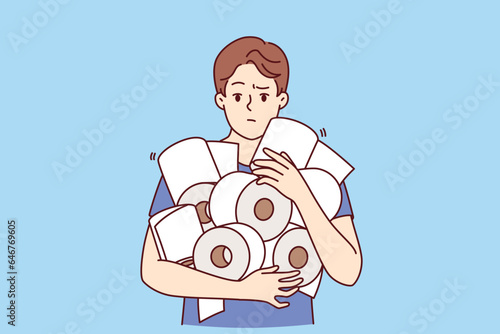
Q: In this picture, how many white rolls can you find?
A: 8